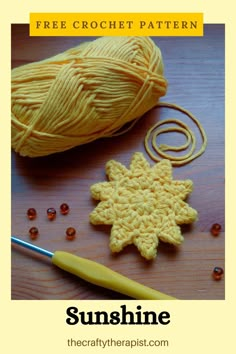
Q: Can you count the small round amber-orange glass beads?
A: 7